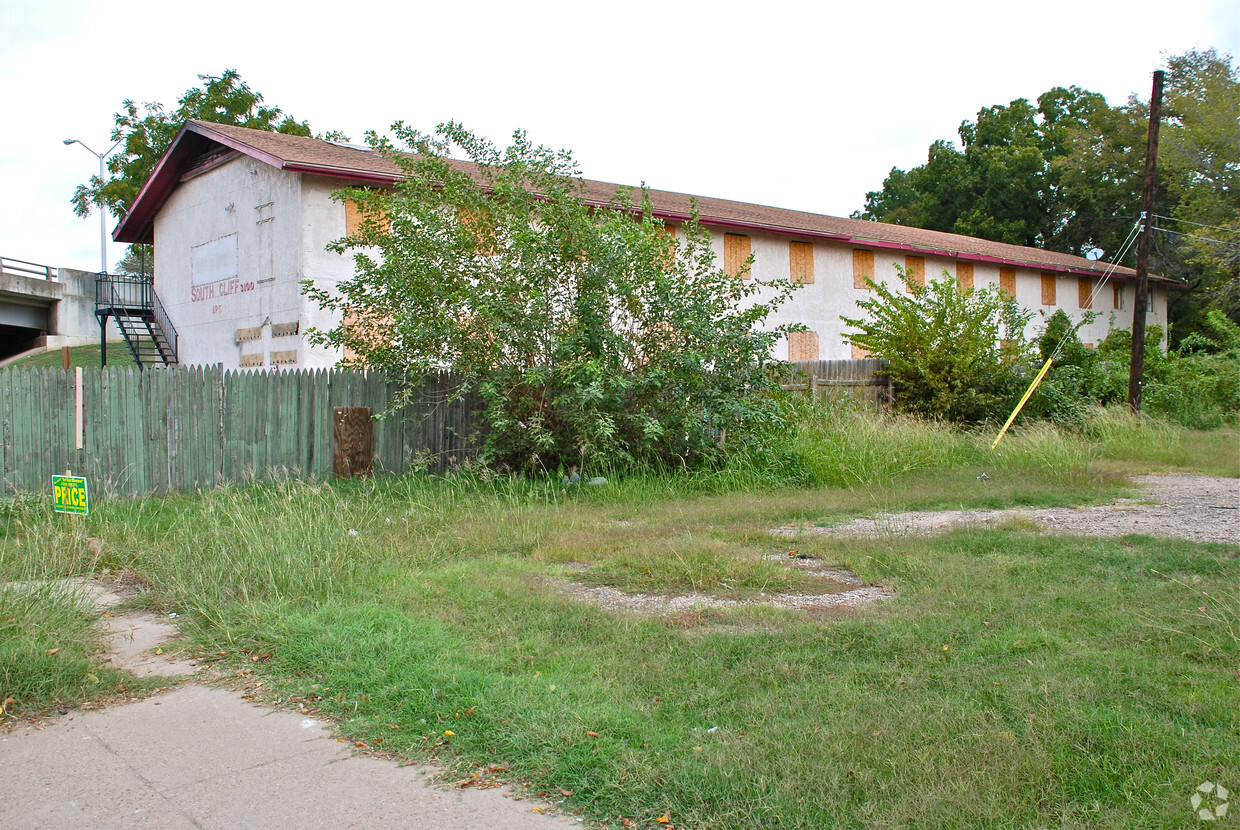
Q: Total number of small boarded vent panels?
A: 4